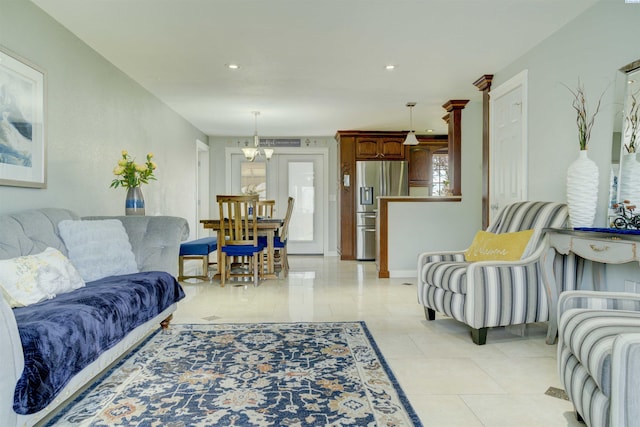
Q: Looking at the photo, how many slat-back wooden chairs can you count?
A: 3